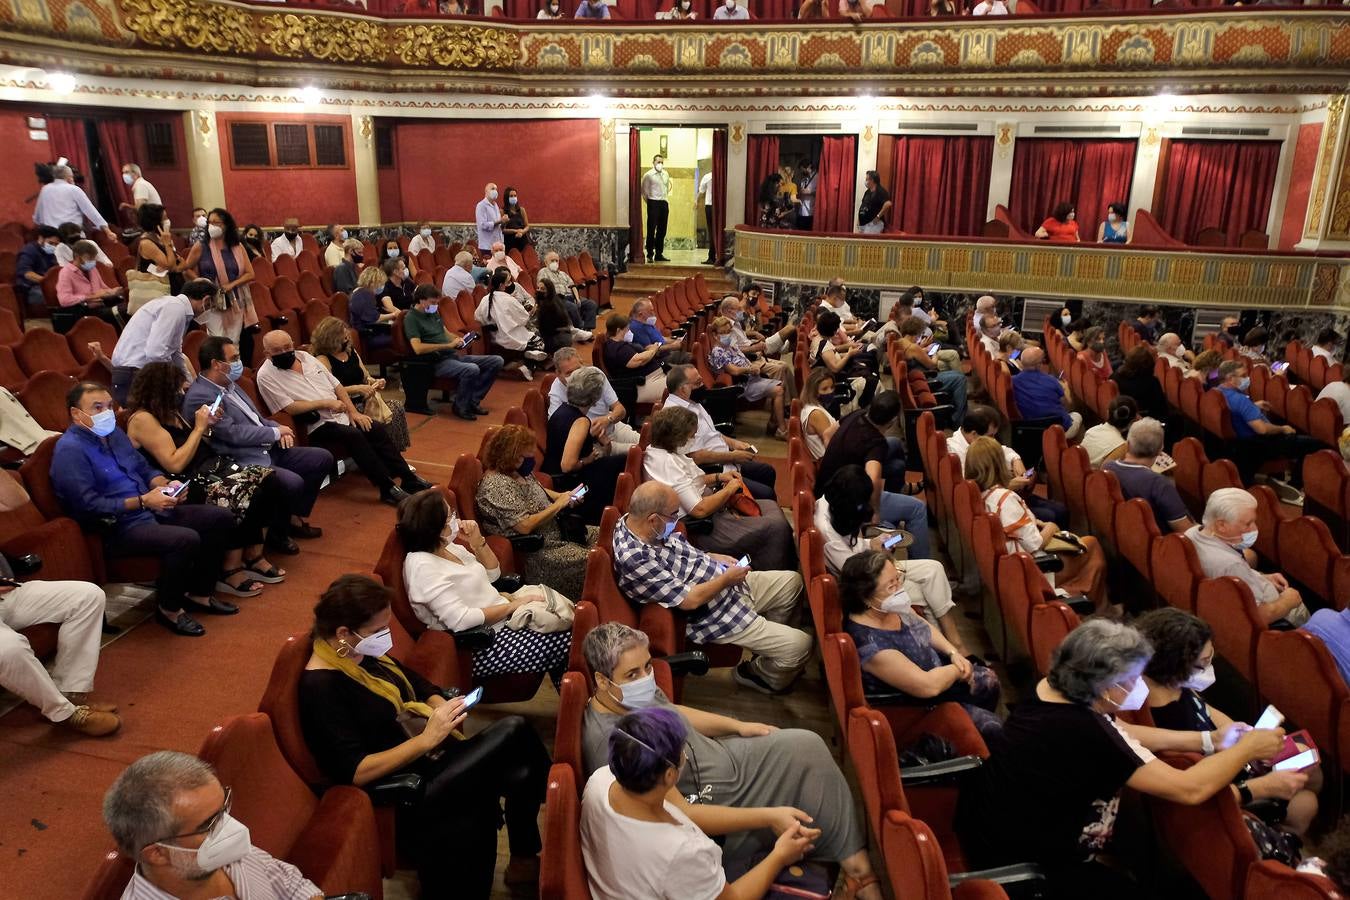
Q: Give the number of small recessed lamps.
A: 5